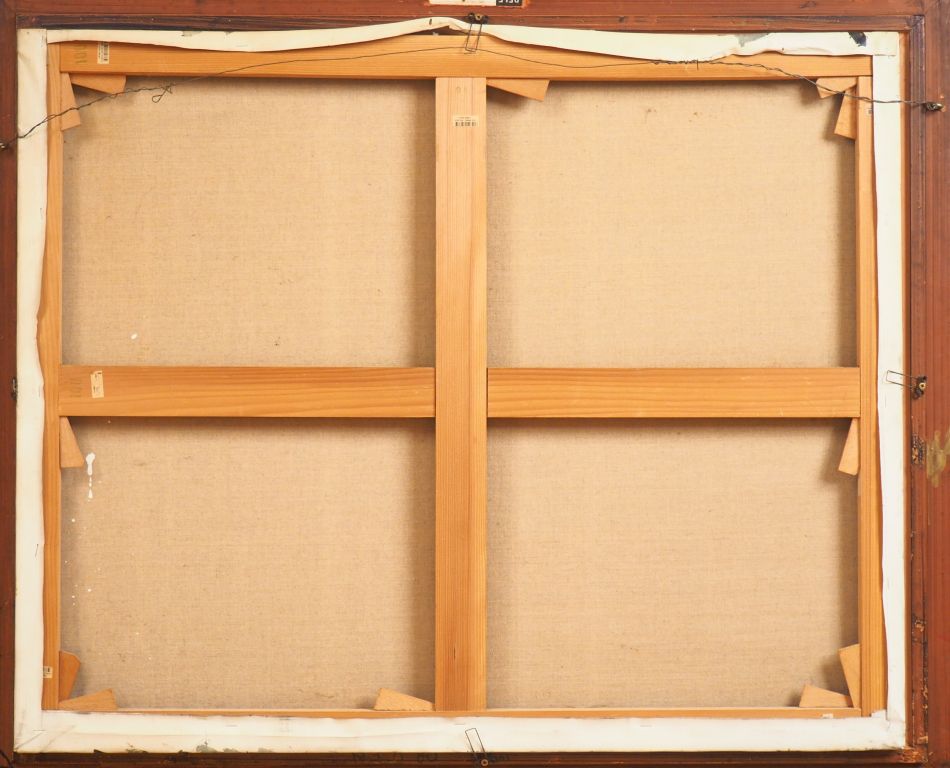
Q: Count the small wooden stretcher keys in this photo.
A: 12